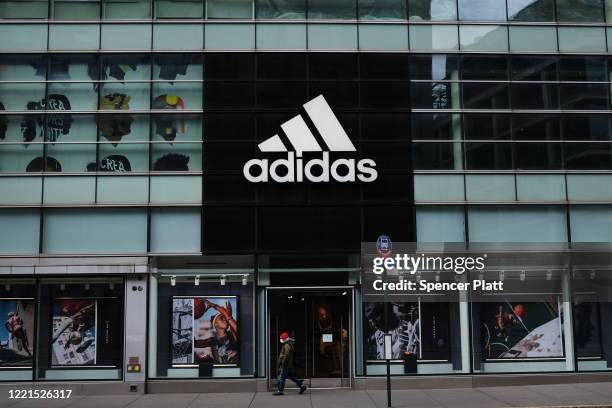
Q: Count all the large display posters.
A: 5